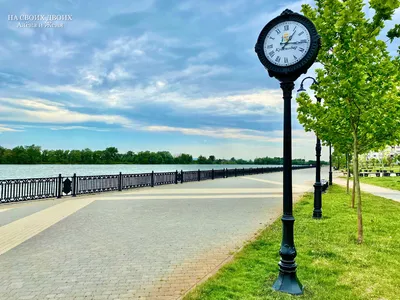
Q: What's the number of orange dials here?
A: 0